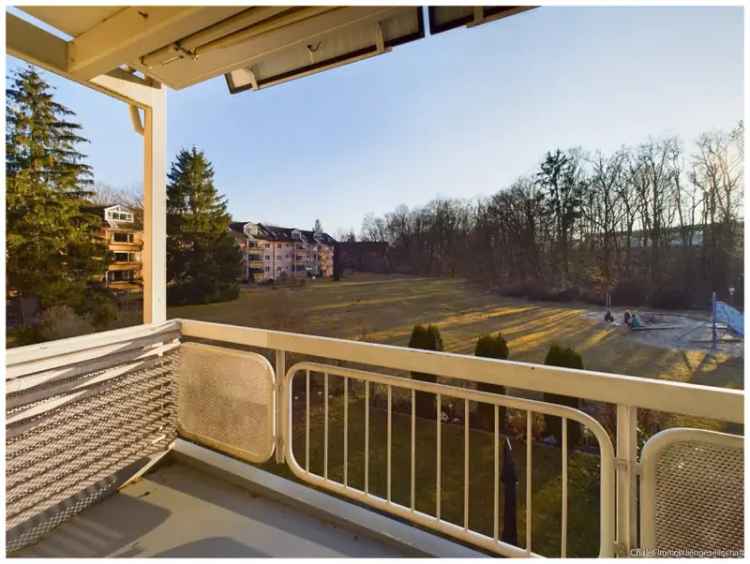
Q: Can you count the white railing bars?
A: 11